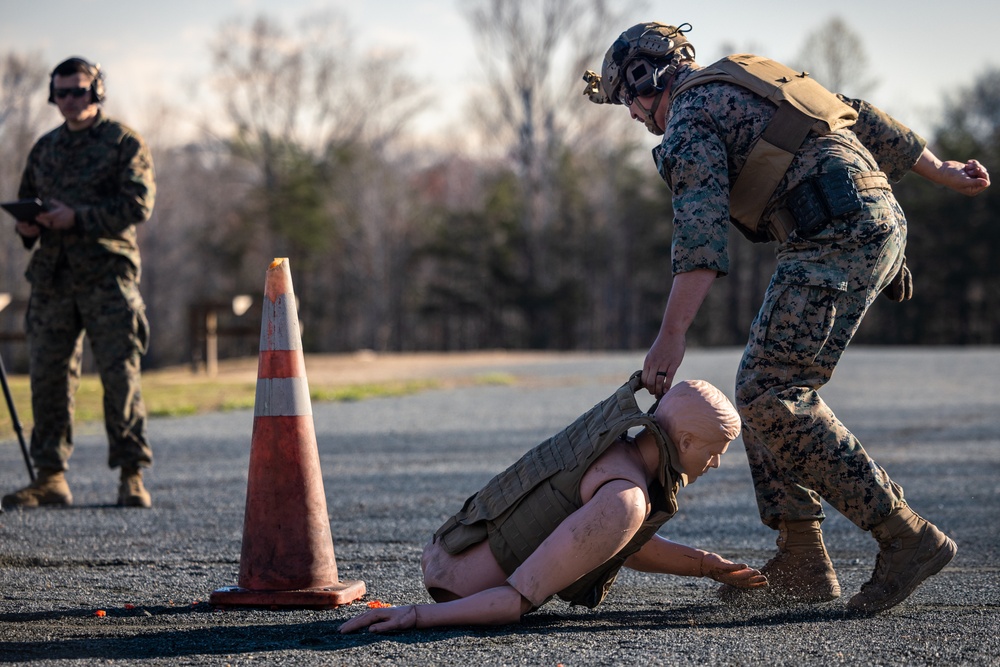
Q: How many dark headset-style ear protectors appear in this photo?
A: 2